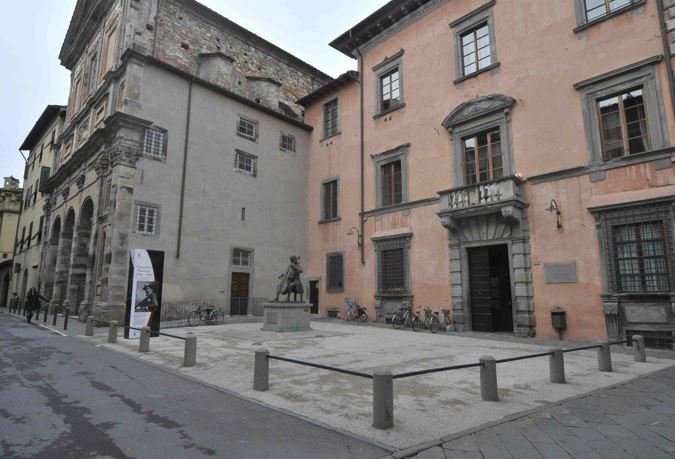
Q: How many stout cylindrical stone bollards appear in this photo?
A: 10